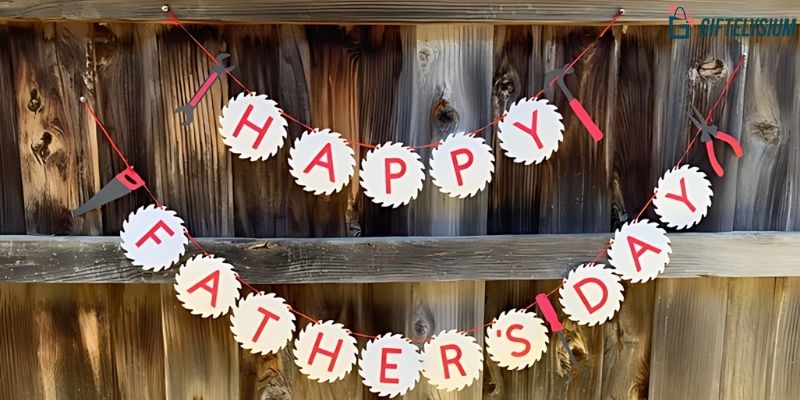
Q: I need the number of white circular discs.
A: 15